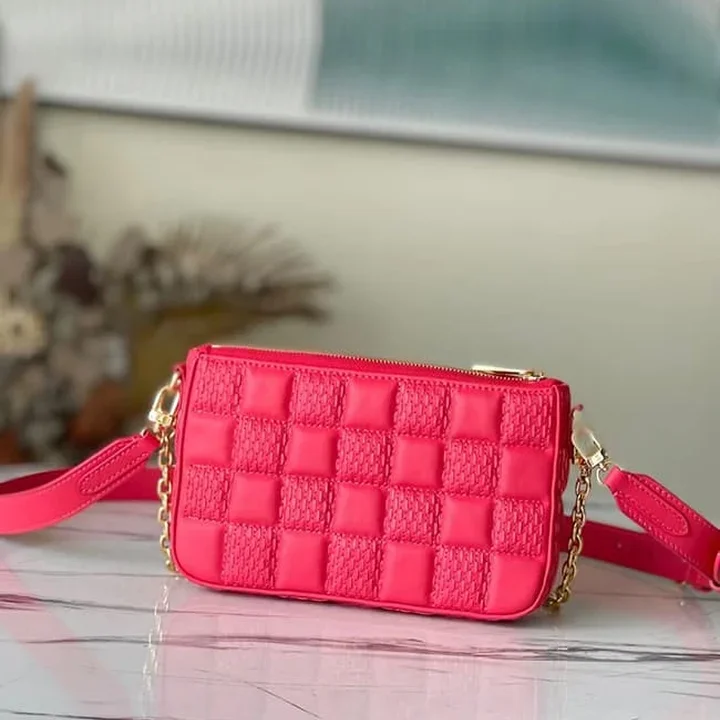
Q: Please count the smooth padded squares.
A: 14